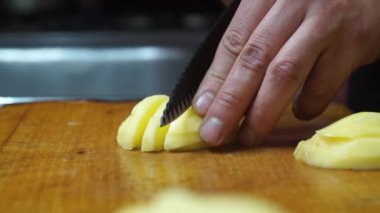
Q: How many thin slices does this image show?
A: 2